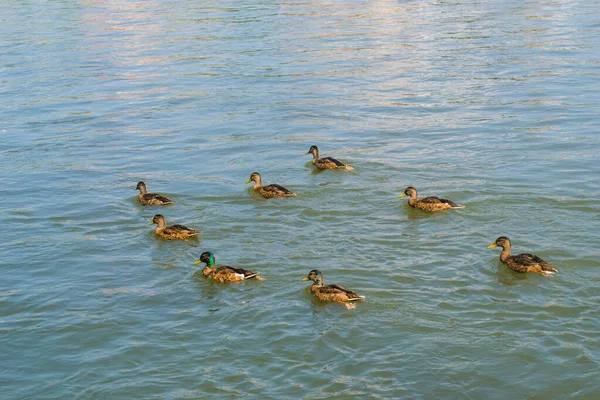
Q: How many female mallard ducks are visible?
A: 7